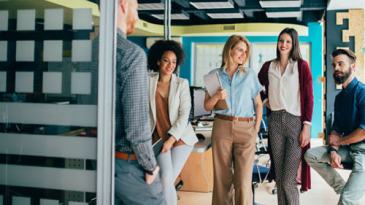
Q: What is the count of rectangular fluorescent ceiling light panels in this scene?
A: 6